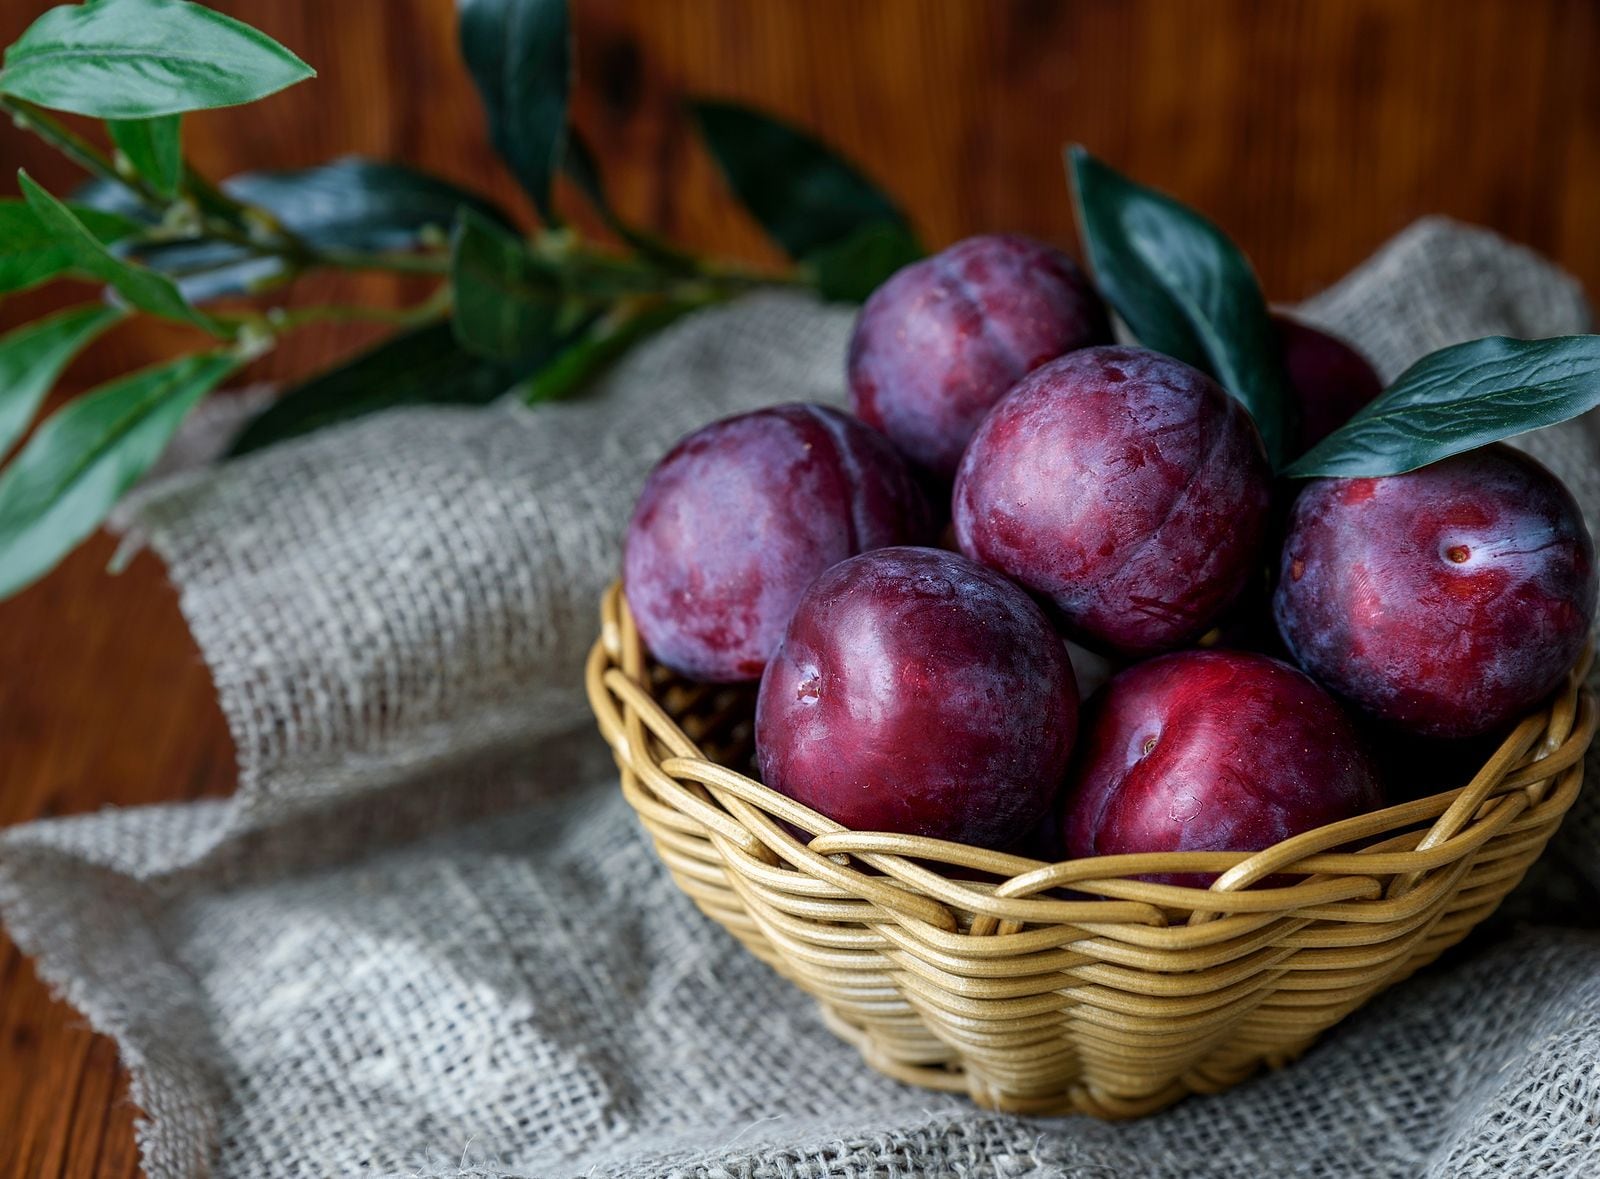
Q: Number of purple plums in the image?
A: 7